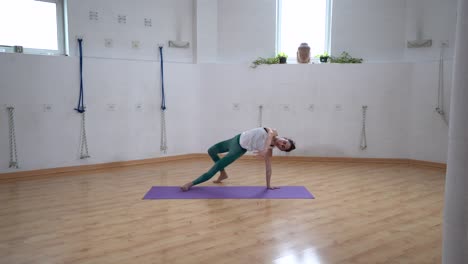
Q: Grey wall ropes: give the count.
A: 6